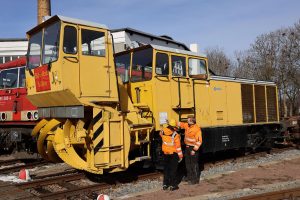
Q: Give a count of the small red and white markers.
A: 2